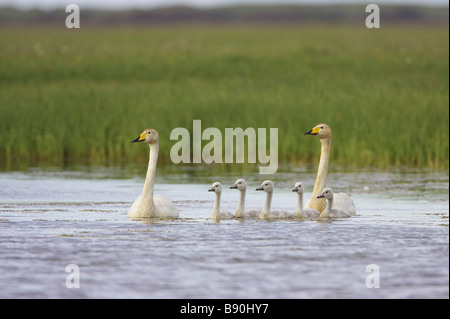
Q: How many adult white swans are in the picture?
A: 2